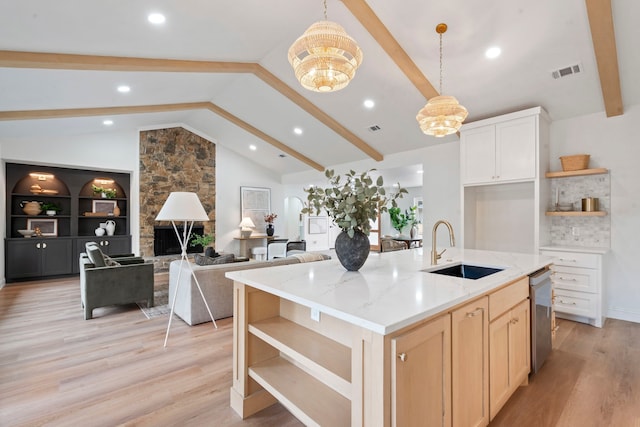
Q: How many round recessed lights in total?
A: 7